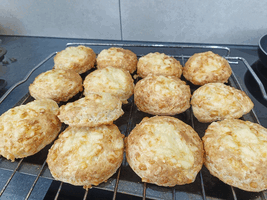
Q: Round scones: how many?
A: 13